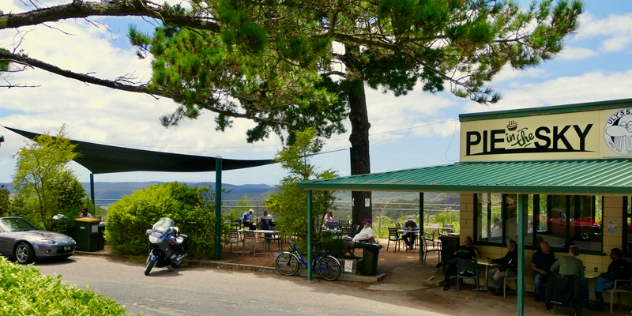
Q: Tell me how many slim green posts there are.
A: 5